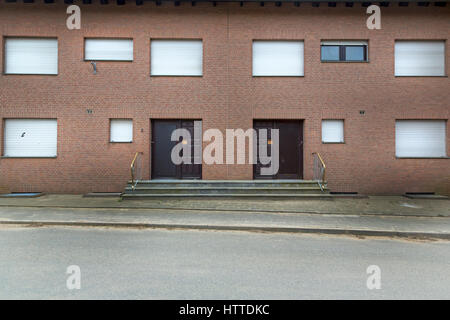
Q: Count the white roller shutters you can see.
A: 9